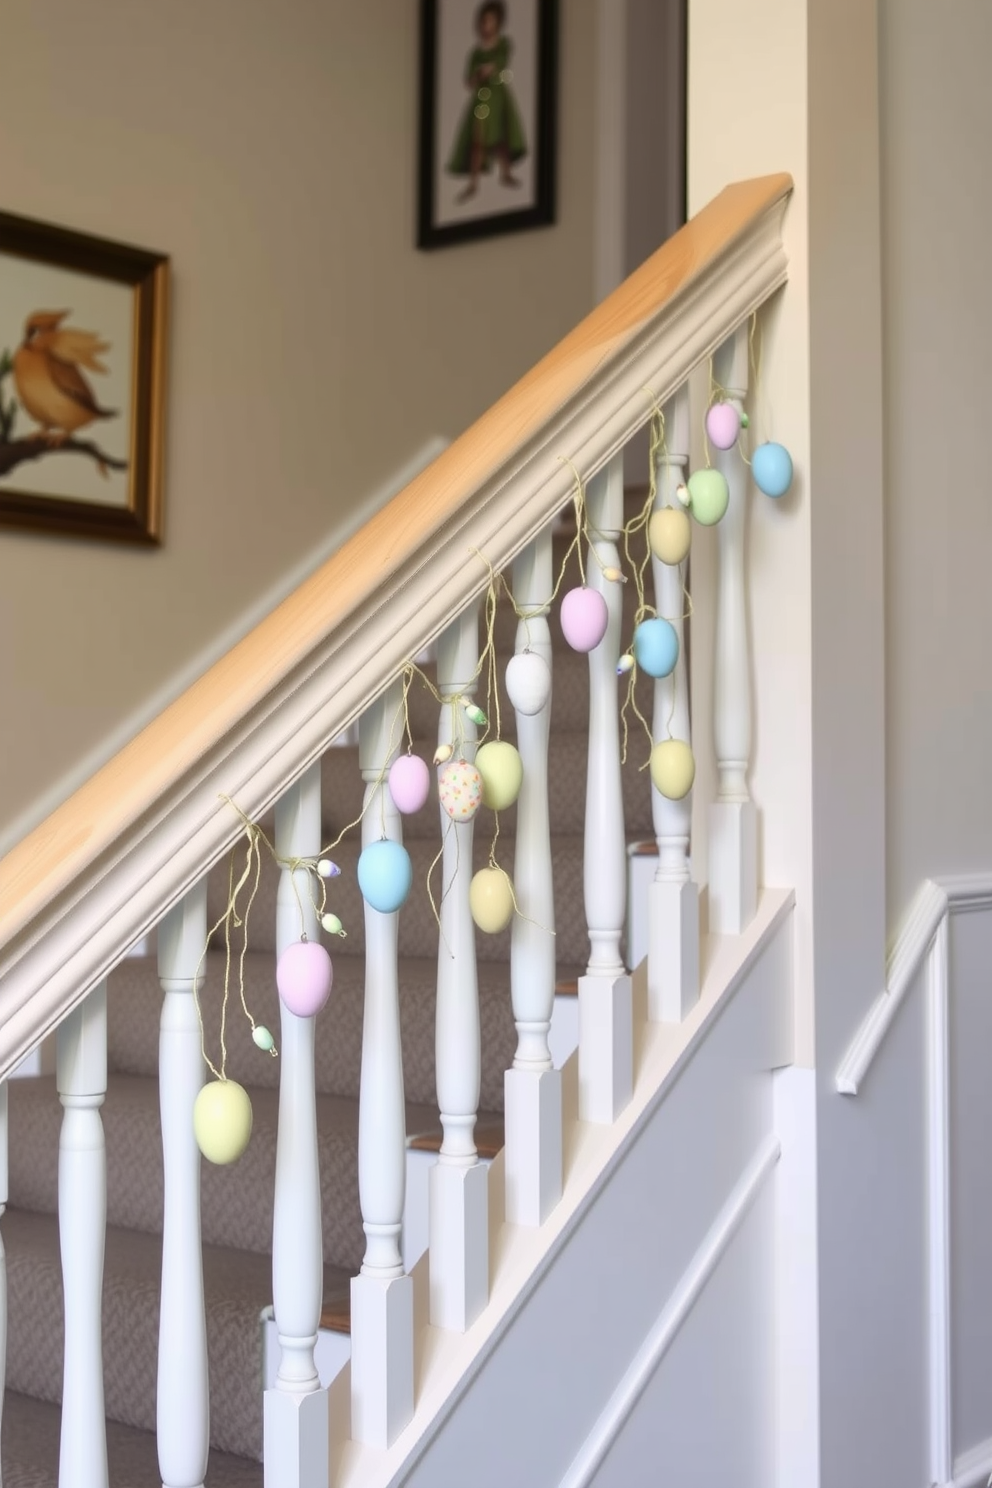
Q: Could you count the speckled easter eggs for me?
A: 1